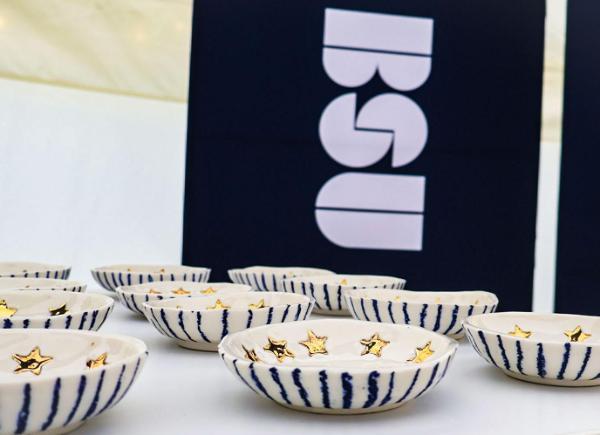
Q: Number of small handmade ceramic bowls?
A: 12